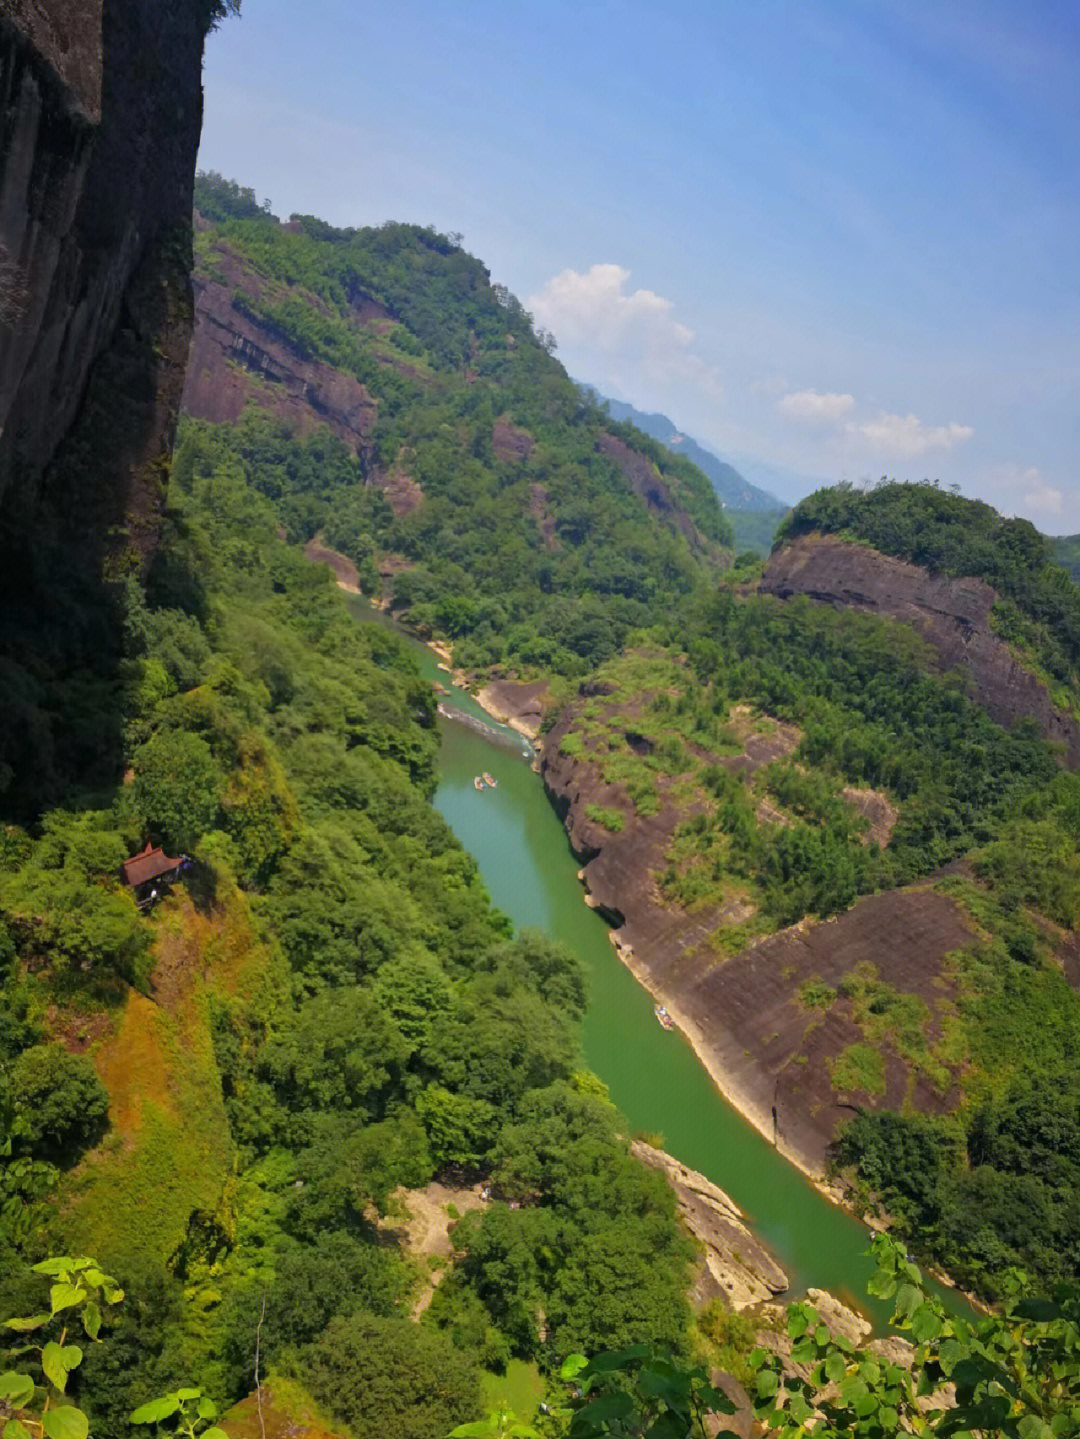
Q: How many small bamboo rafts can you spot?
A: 3